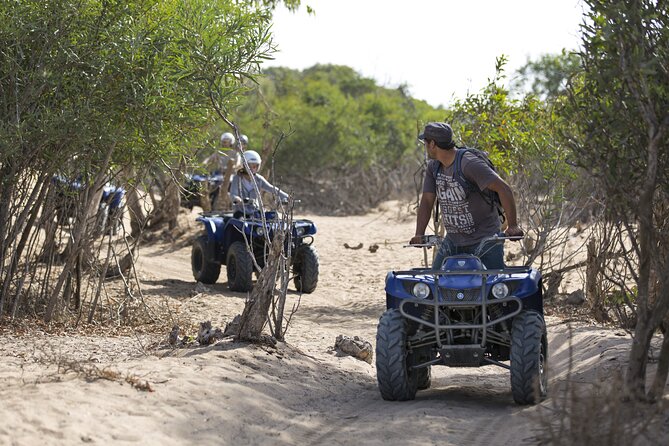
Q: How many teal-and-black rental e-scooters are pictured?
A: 0